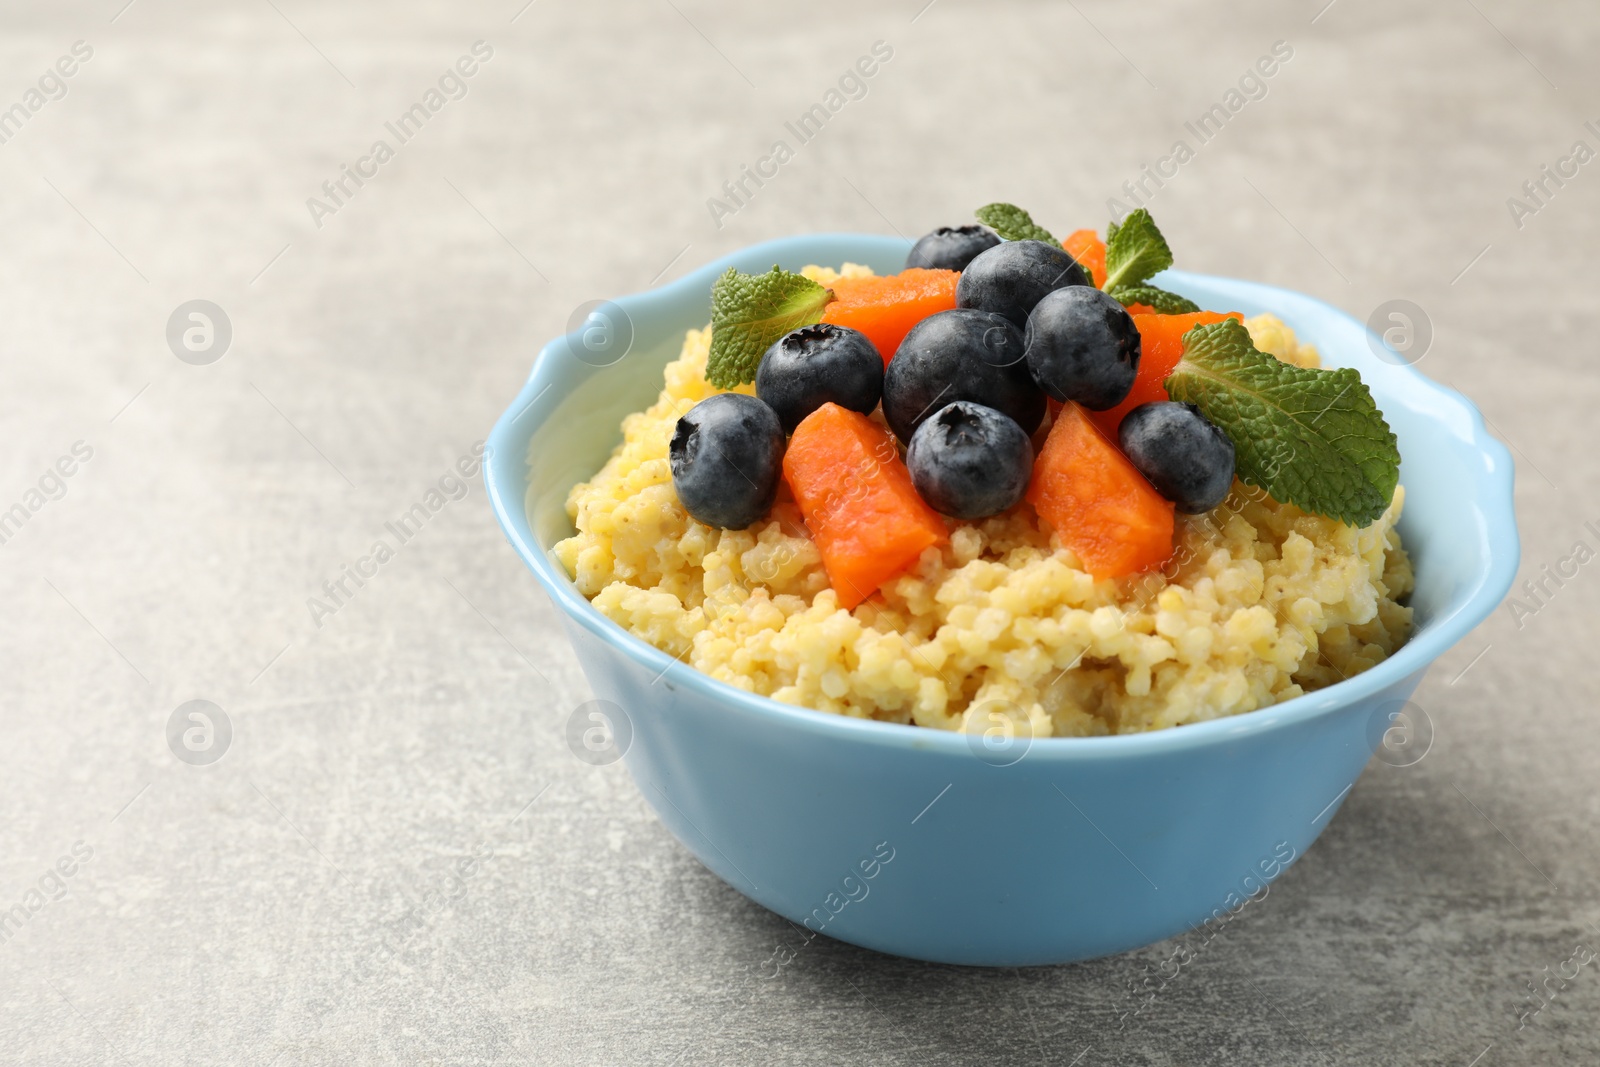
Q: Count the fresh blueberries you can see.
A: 8